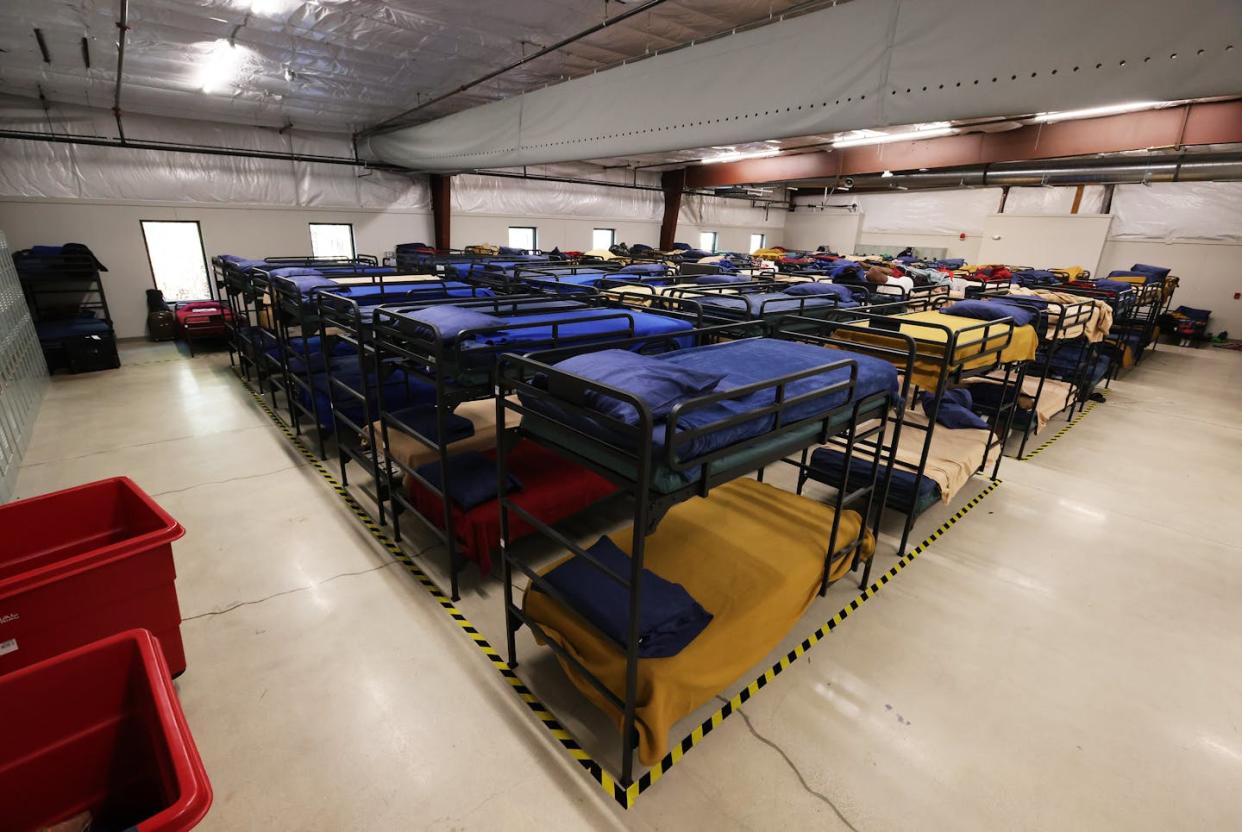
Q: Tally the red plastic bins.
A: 2